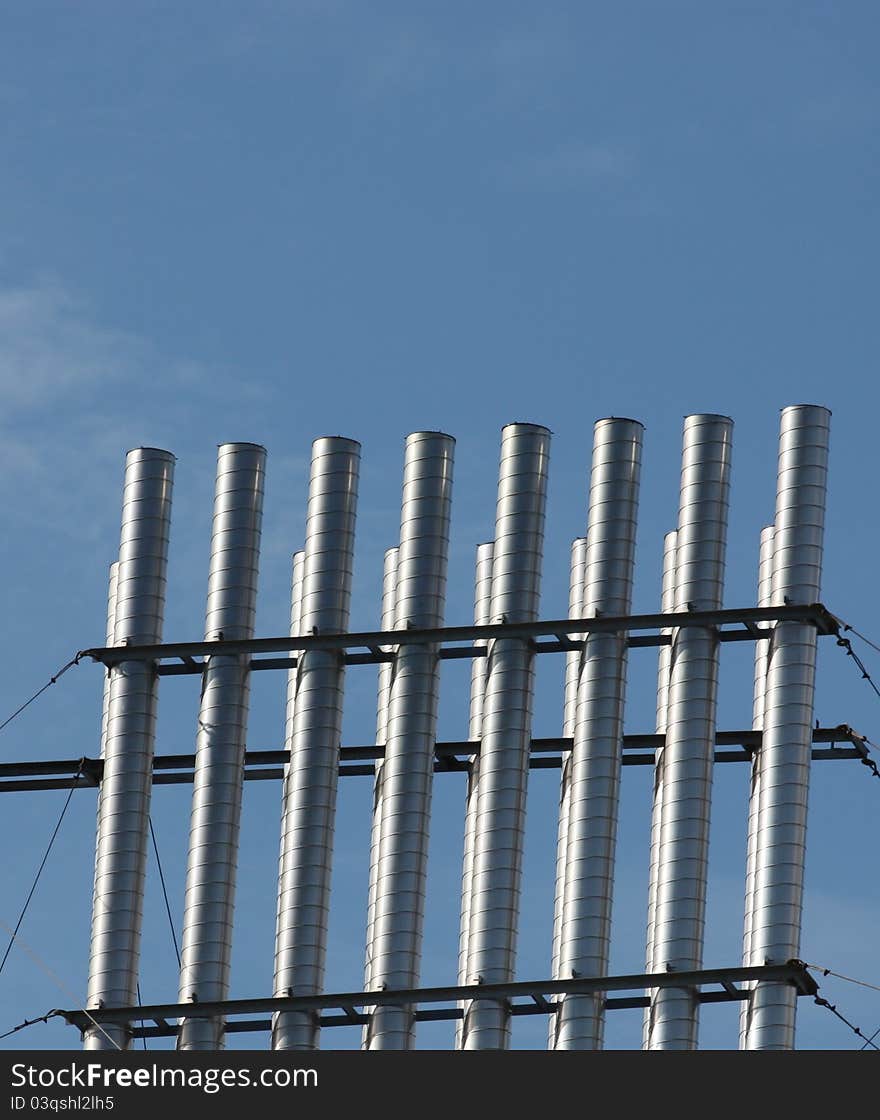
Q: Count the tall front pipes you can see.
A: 8